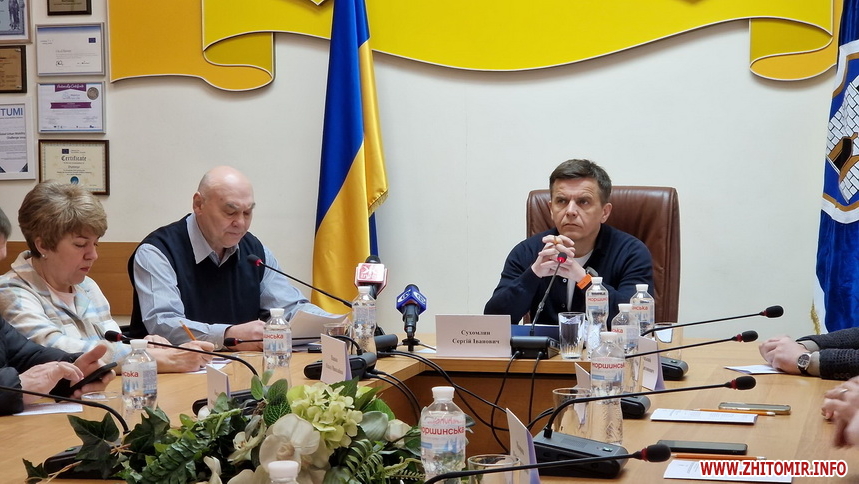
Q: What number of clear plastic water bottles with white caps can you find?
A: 9